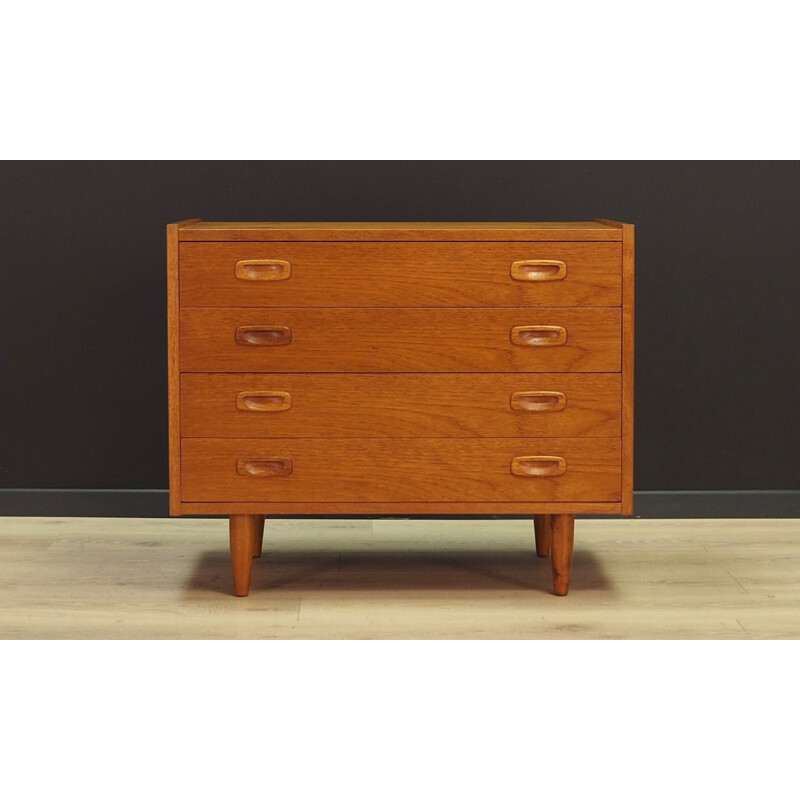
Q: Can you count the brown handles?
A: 8